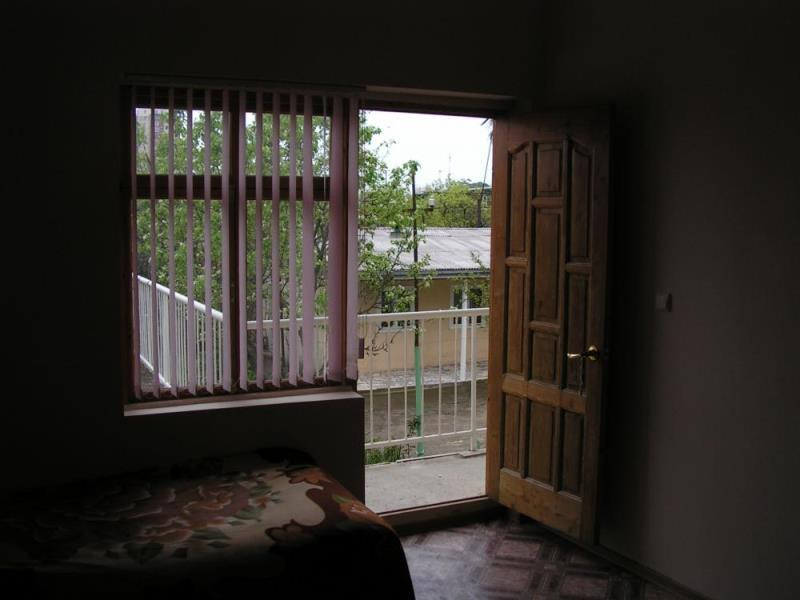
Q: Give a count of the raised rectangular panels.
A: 10